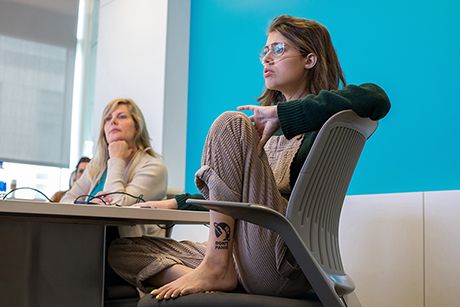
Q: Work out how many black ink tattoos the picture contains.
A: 1